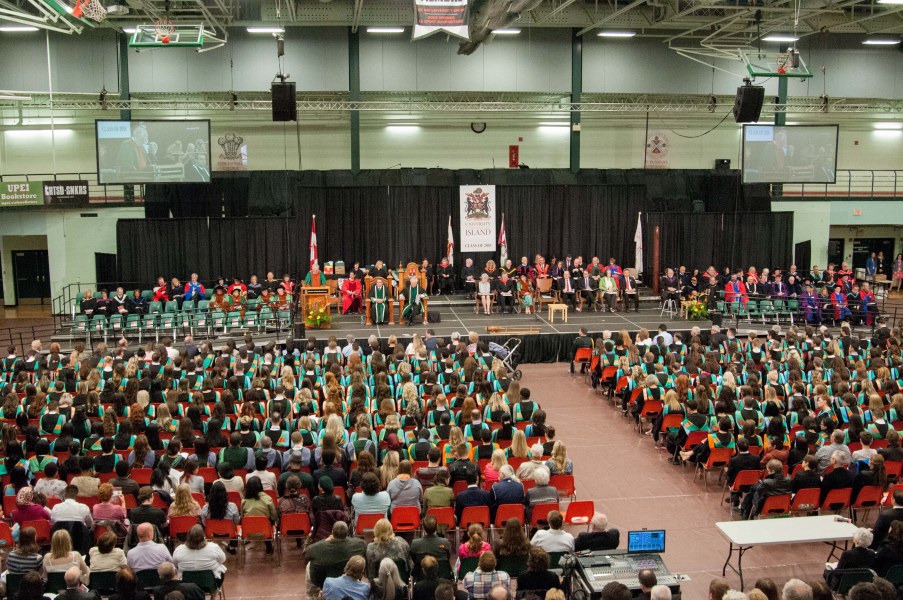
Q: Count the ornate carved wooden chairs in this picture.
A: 2